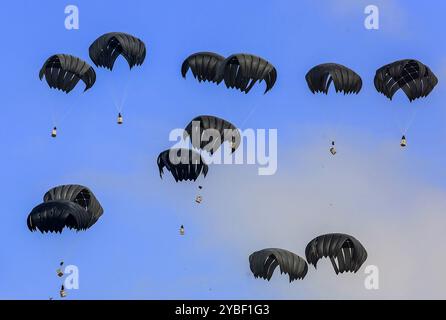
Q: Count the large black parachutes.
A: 12